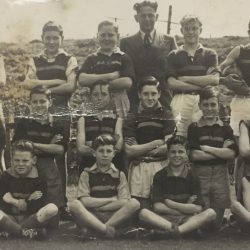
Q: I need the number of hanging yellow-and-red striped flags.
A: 0